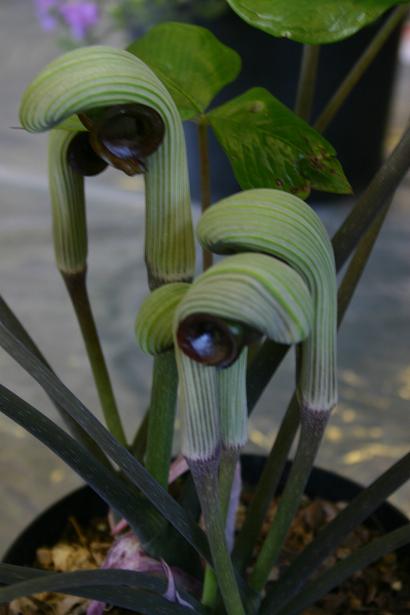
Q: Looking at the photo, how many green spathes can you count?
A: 5